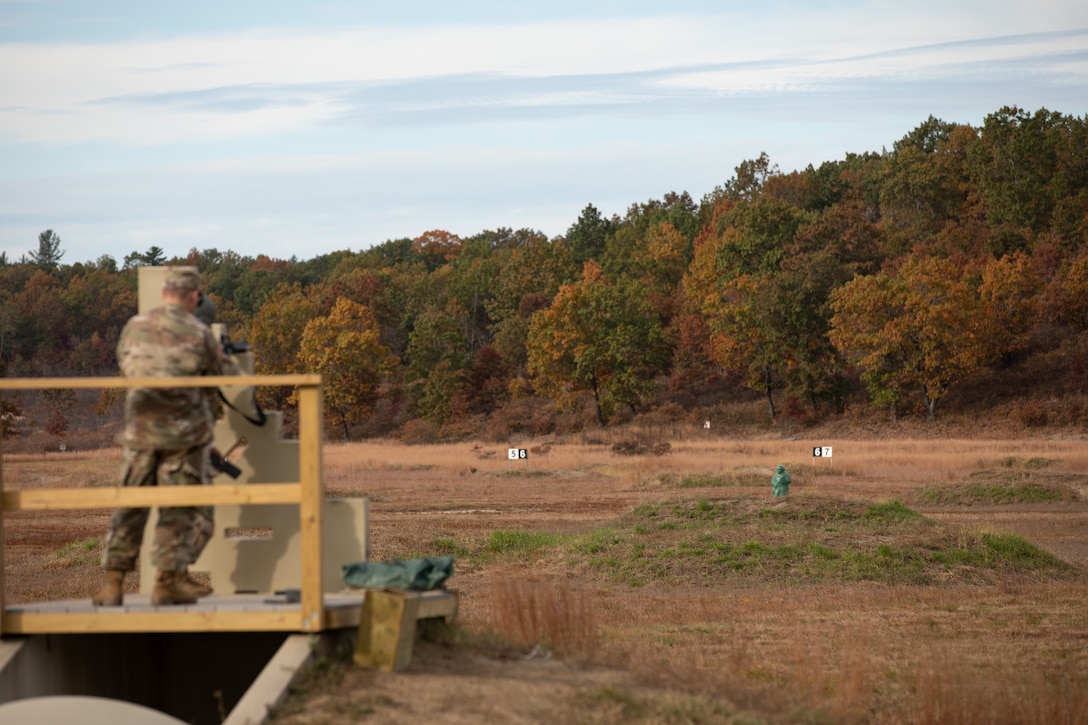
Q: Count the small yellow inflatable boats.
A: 0